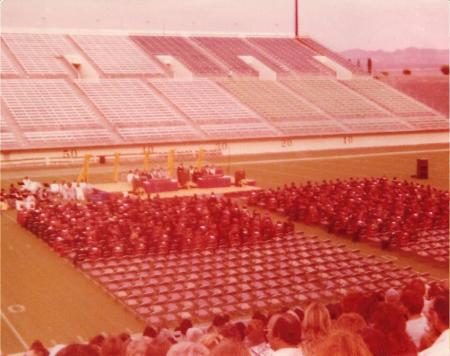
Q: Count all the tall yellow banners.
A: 5